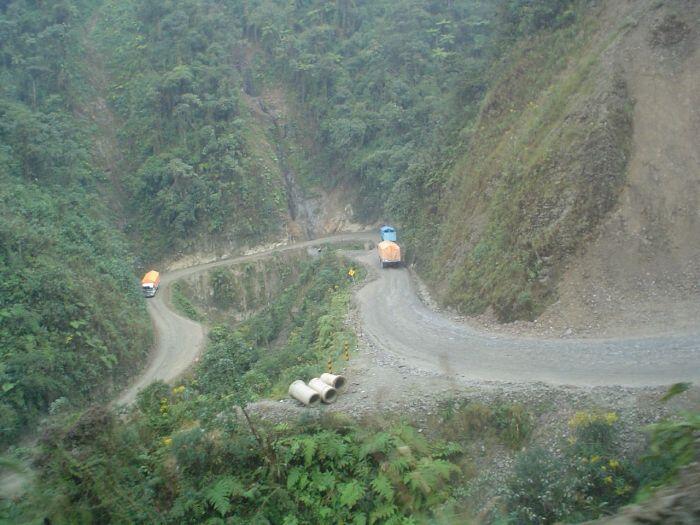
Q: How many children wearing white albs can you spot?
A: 0